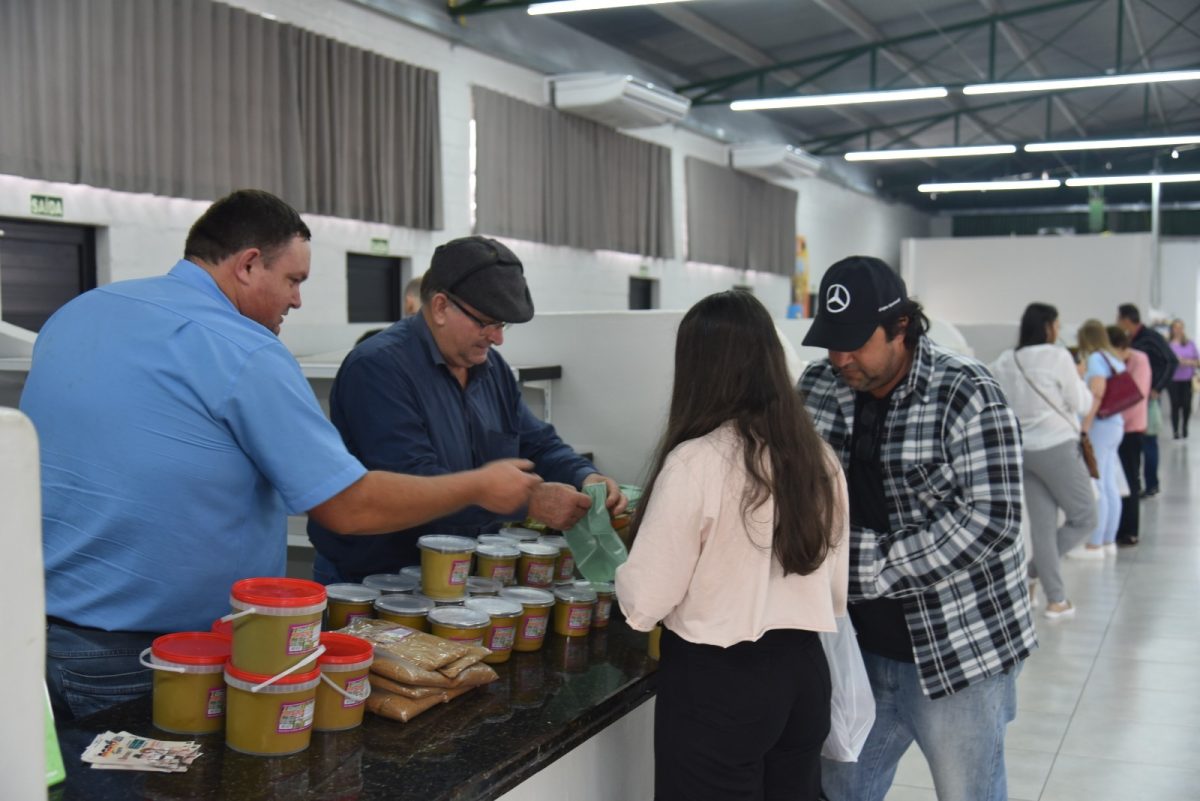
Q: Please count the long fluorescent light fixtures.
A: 7